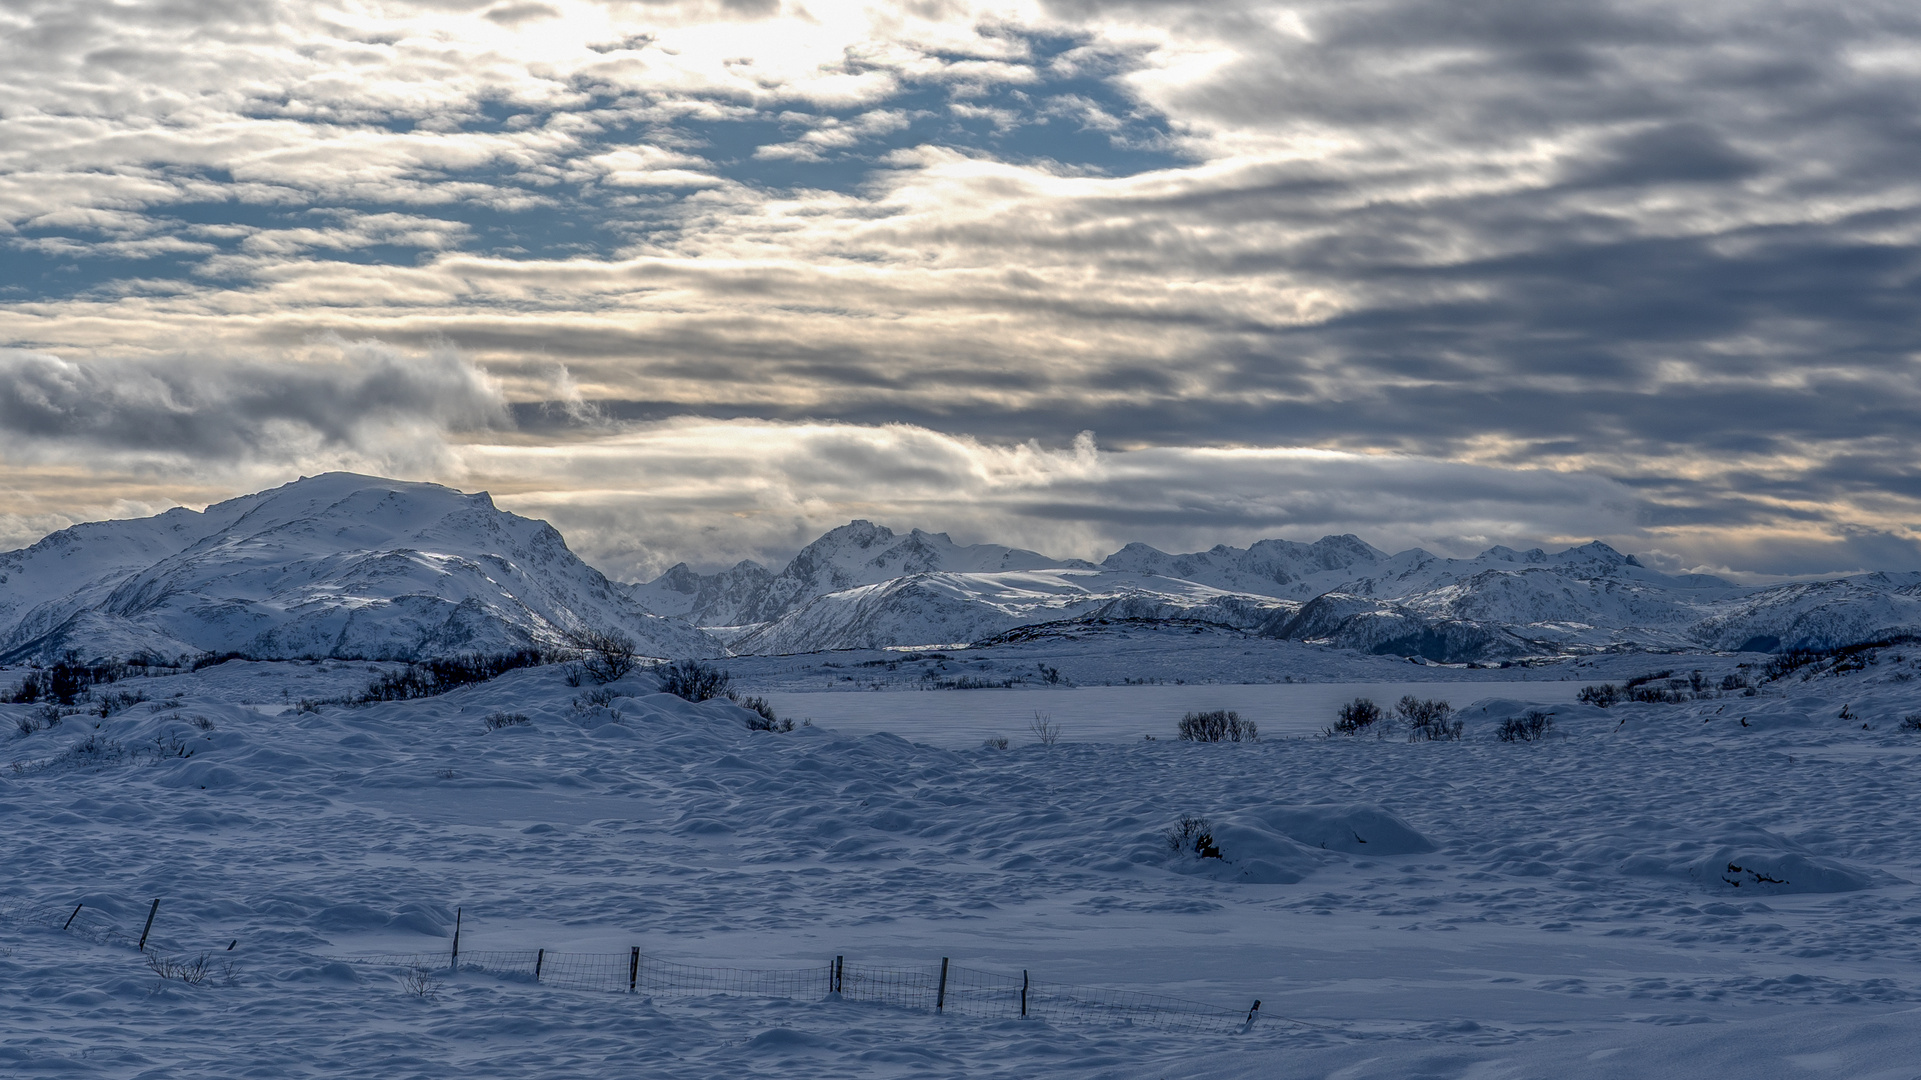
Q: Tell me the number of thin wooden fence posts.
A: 11